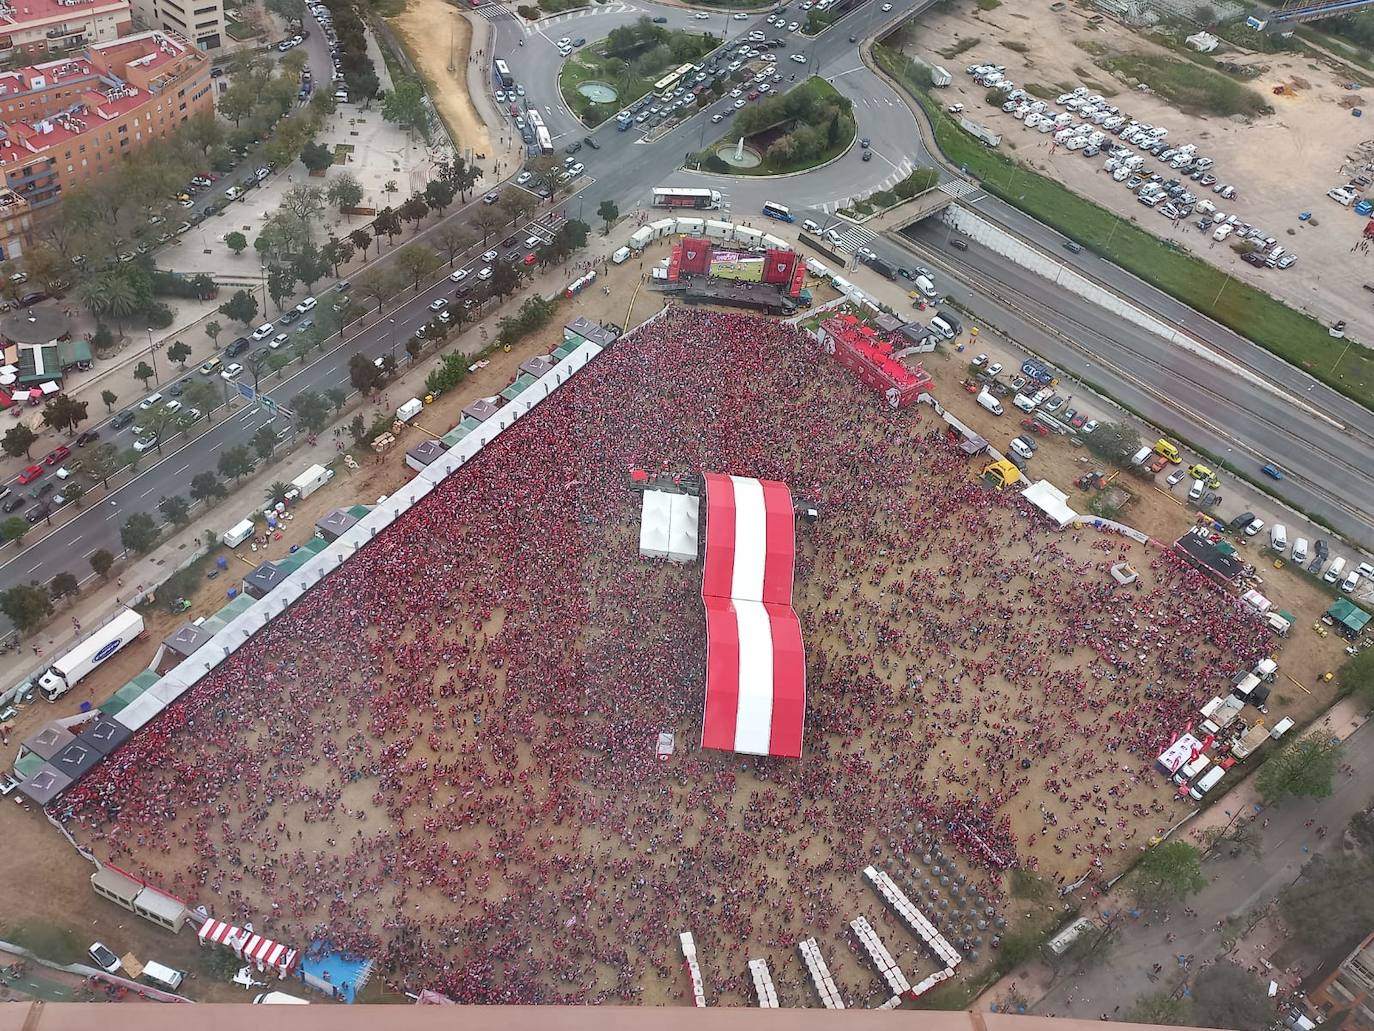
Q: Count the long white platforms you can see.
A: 5